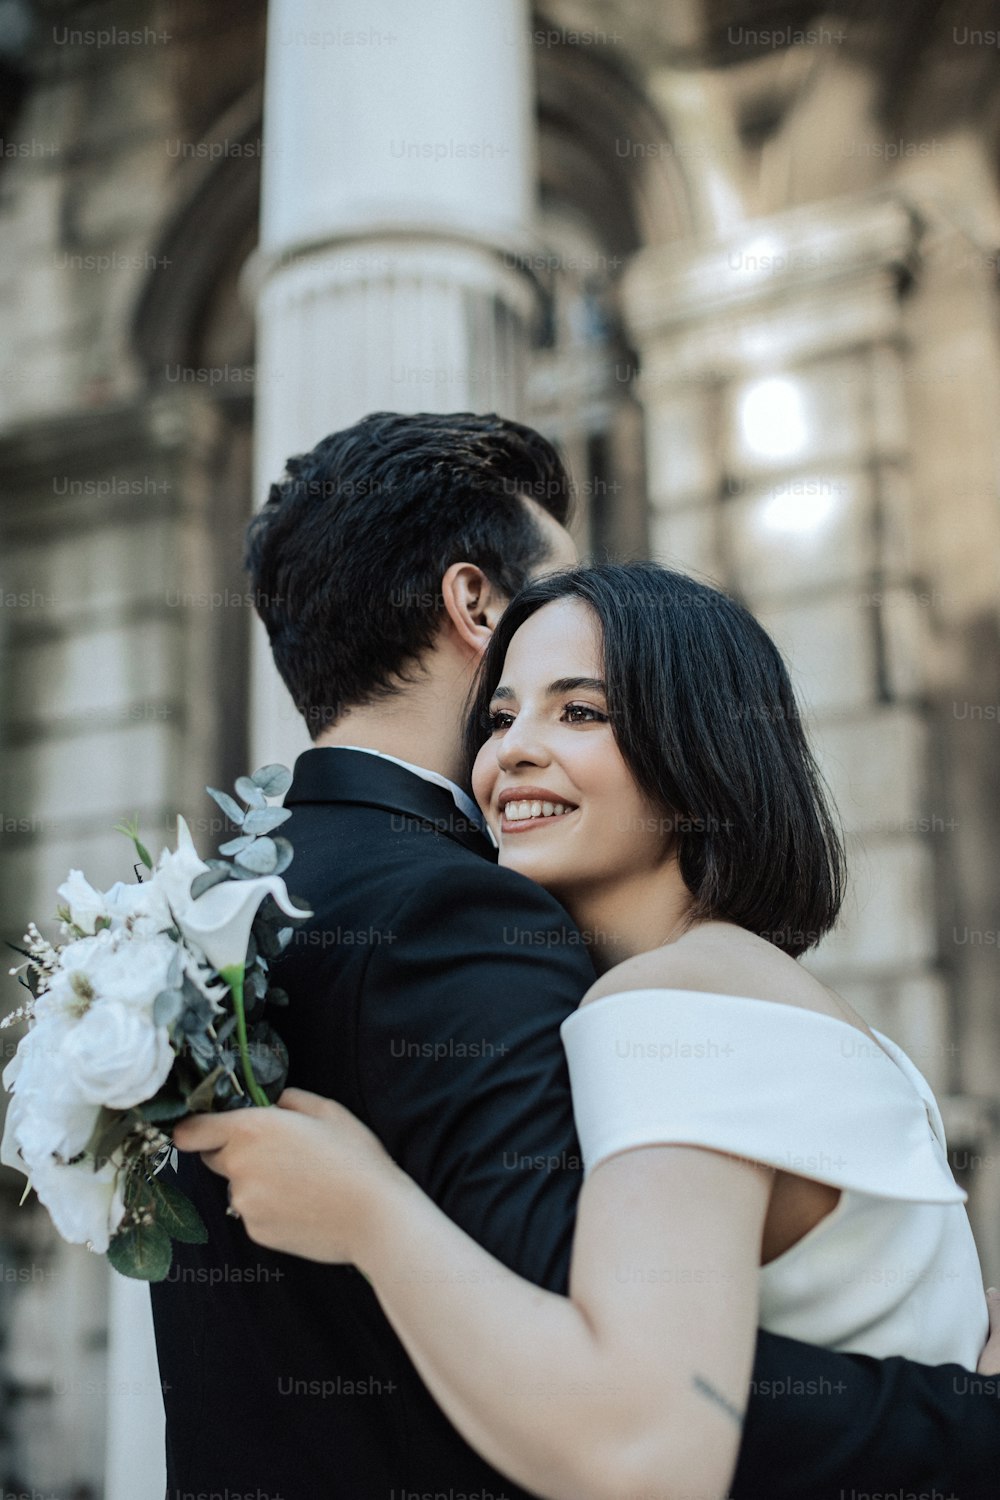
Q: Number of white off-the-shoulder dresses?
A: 1